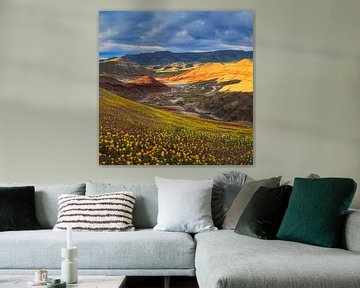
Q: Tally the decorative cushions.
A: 7